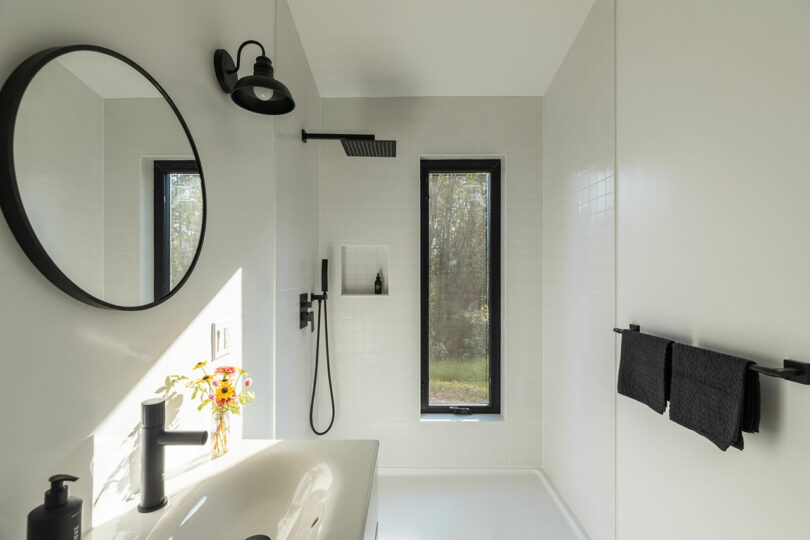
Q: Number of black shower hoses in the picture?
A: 1